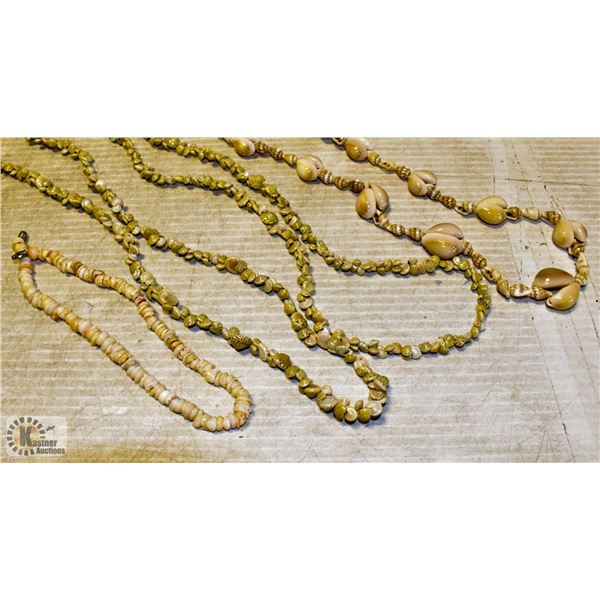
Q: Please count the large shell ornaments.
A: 9